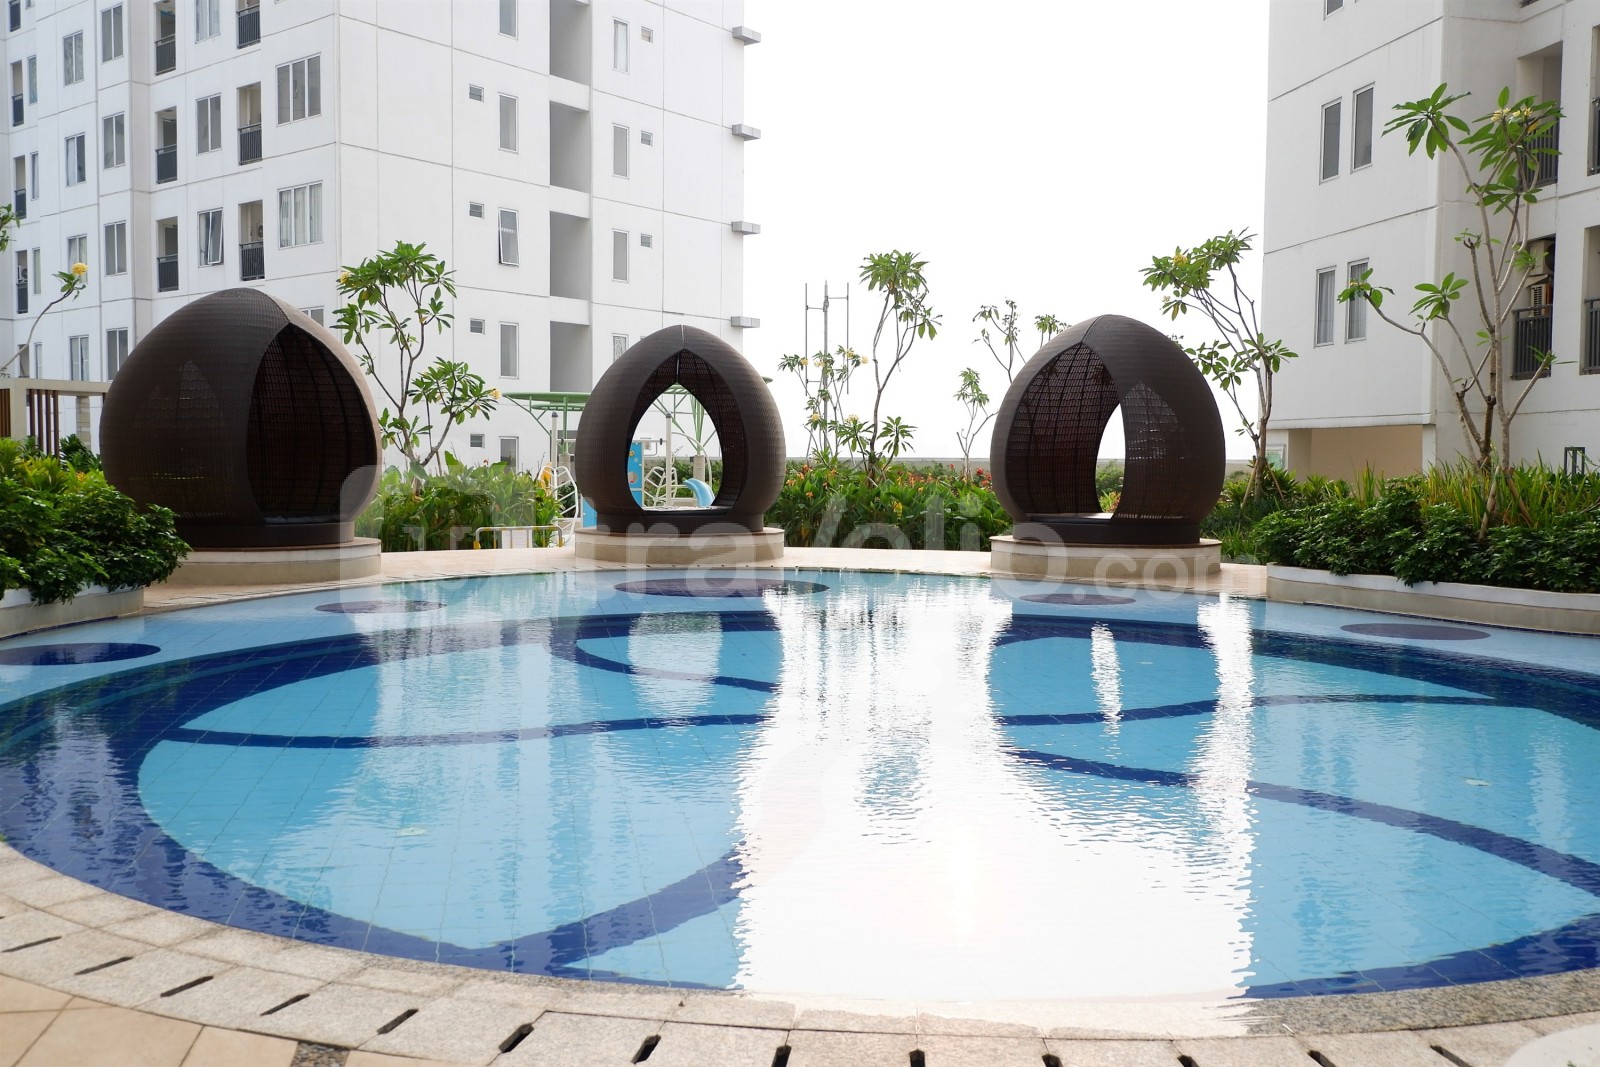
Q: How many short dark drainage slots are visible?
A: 13